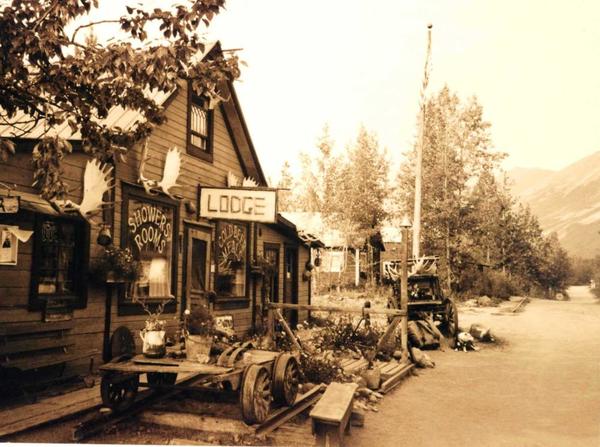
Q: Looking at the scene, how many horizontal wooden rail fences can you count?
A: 1